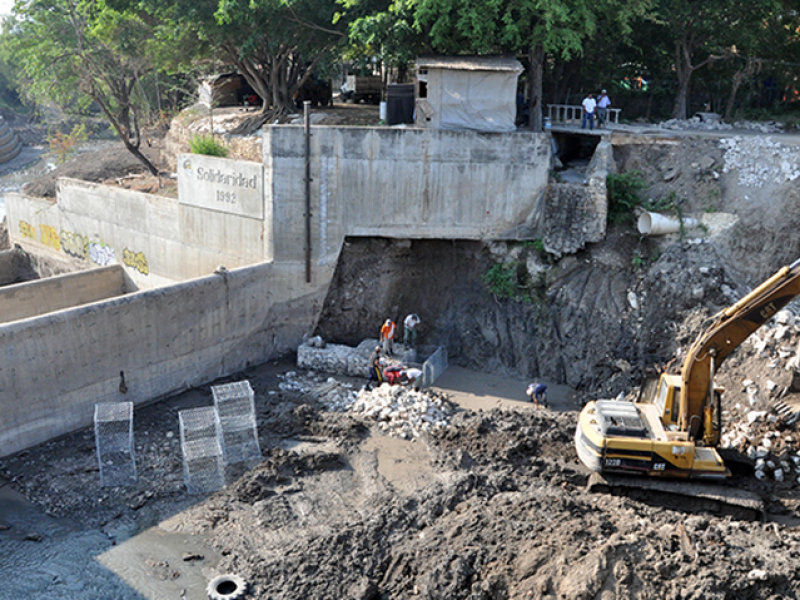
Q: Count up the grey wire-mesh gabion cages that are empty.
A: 3